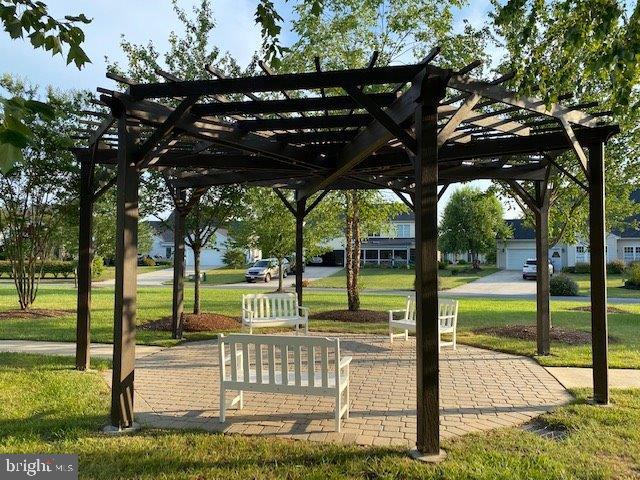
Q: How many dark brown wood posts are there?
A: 7